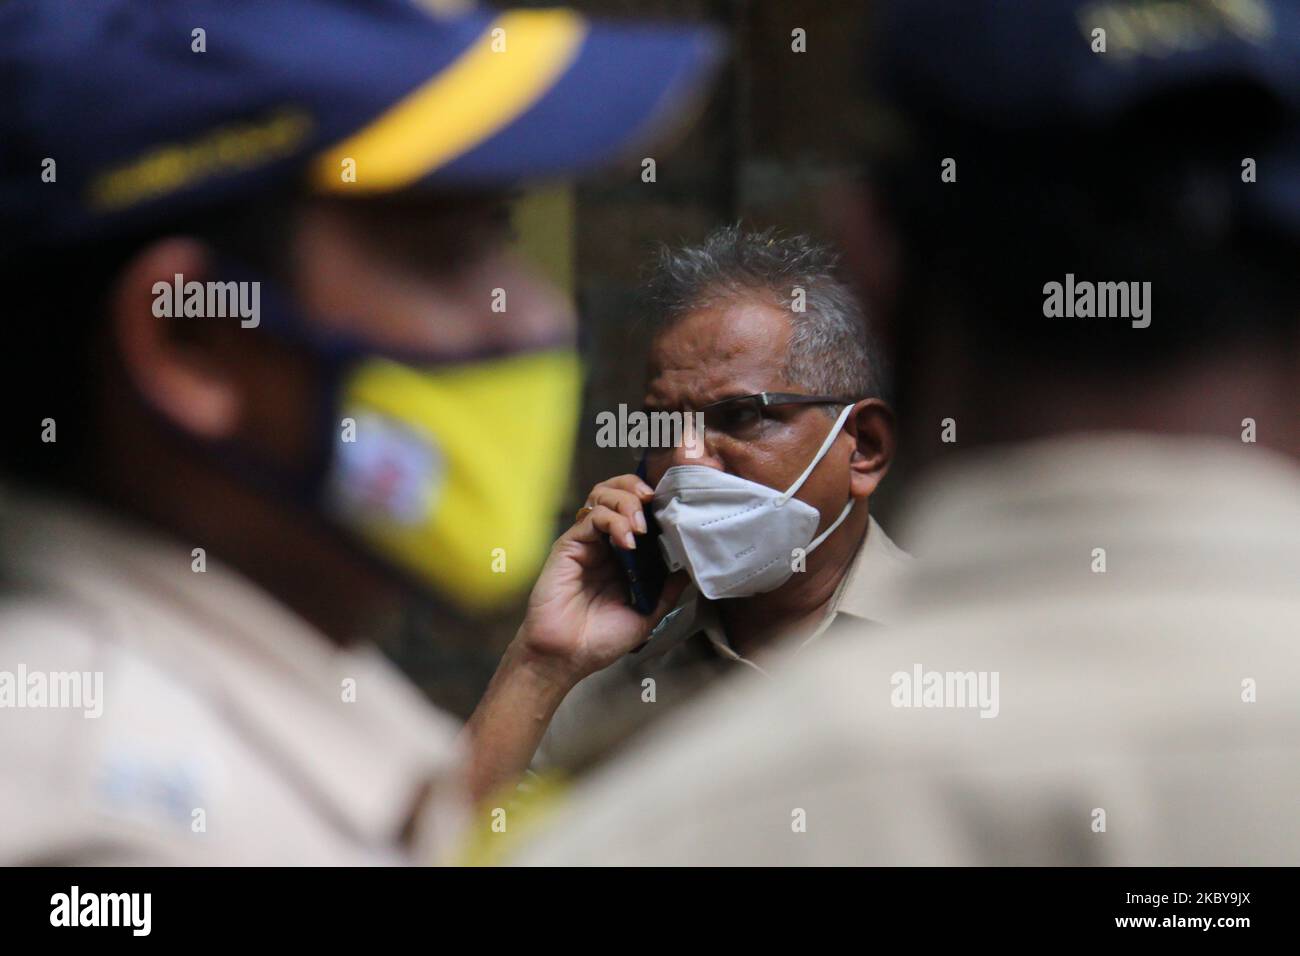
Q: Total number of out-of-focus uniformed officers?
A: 2